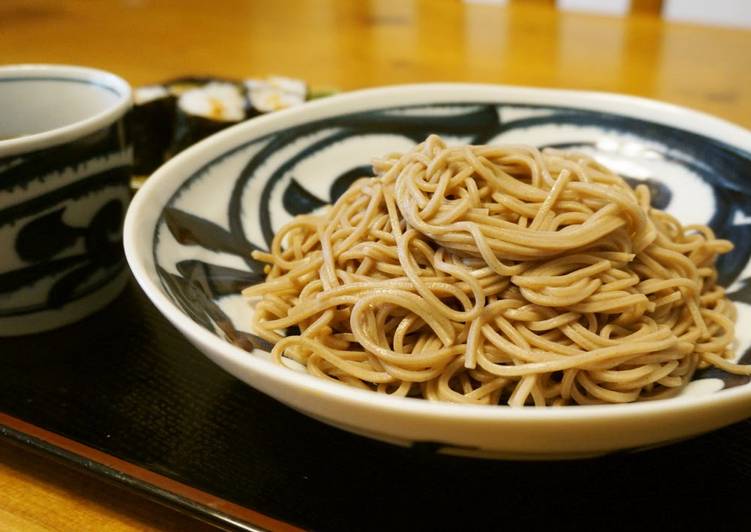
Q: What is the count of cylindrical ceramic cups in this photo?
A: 1